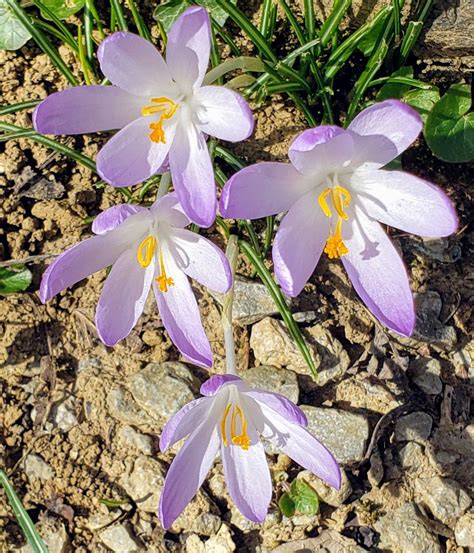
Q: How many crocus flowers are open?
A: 4